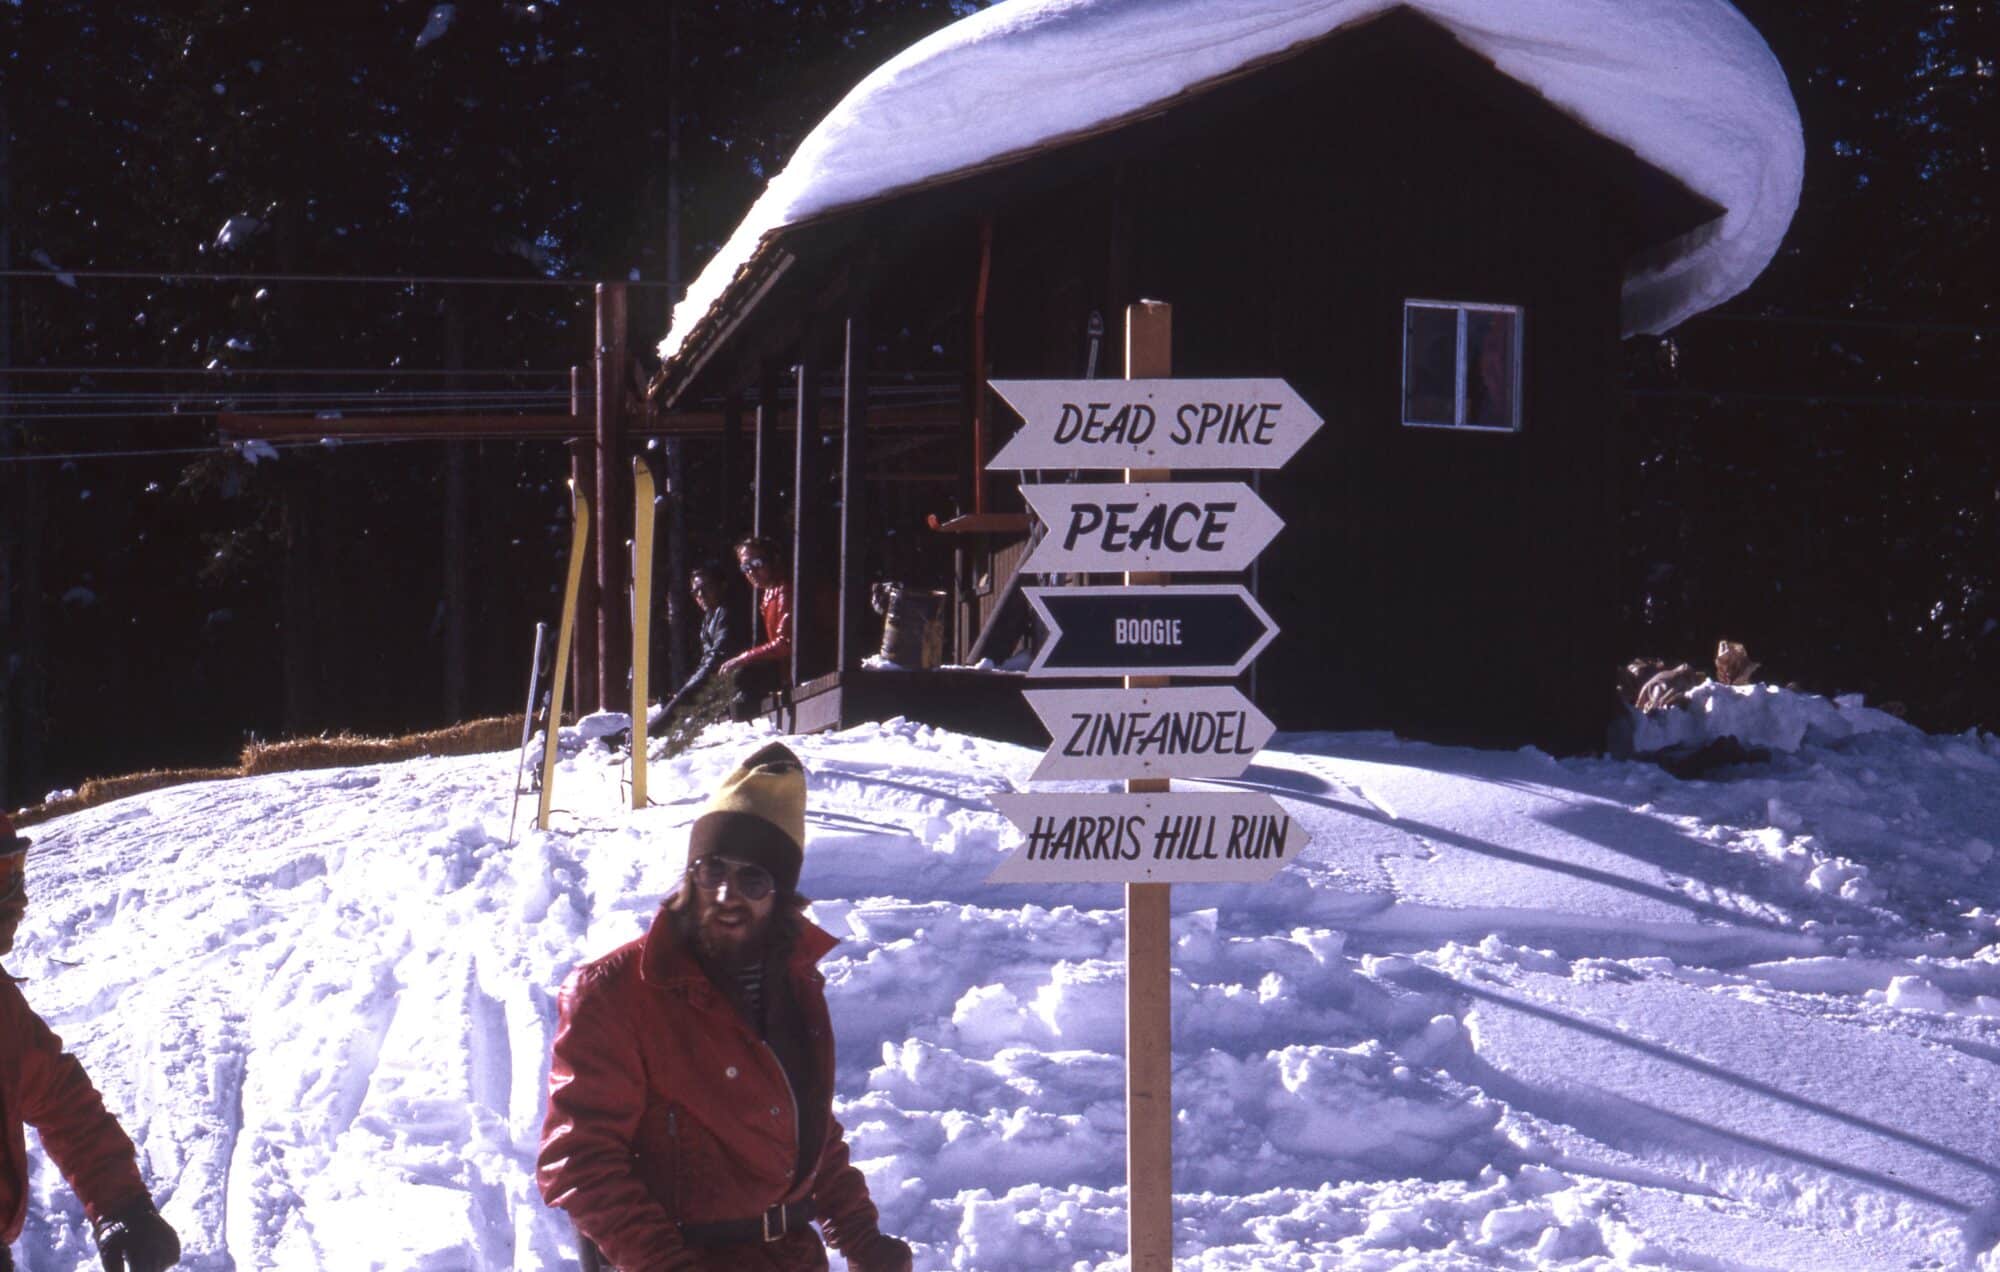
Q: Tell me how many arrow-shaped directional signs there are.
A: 5